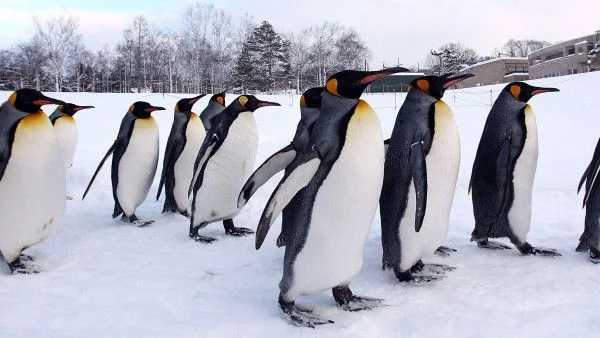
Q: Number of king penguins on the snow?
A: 11